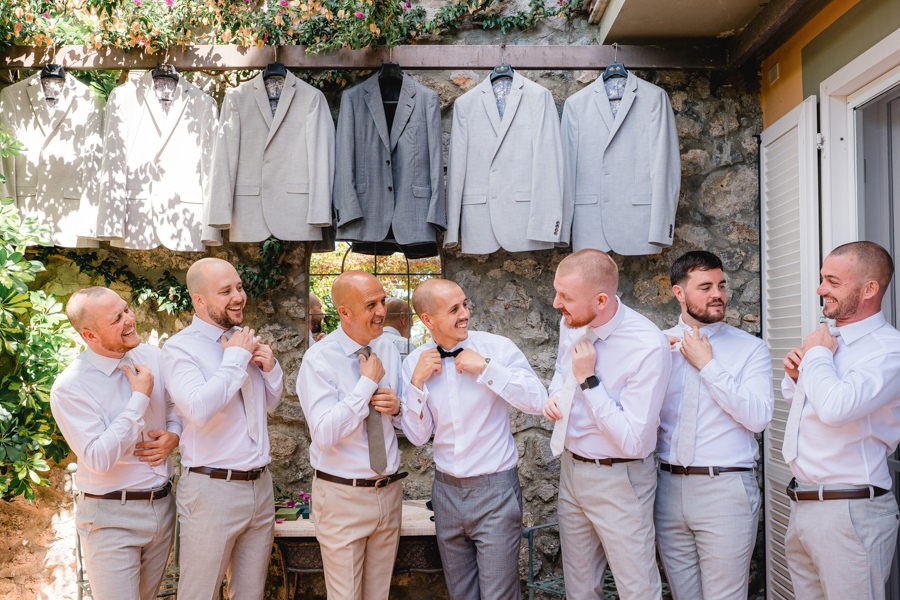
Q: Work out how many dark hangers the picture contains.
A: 6